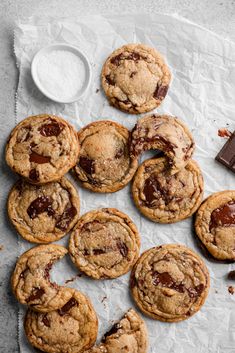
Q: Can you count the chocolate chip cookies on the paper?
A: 12